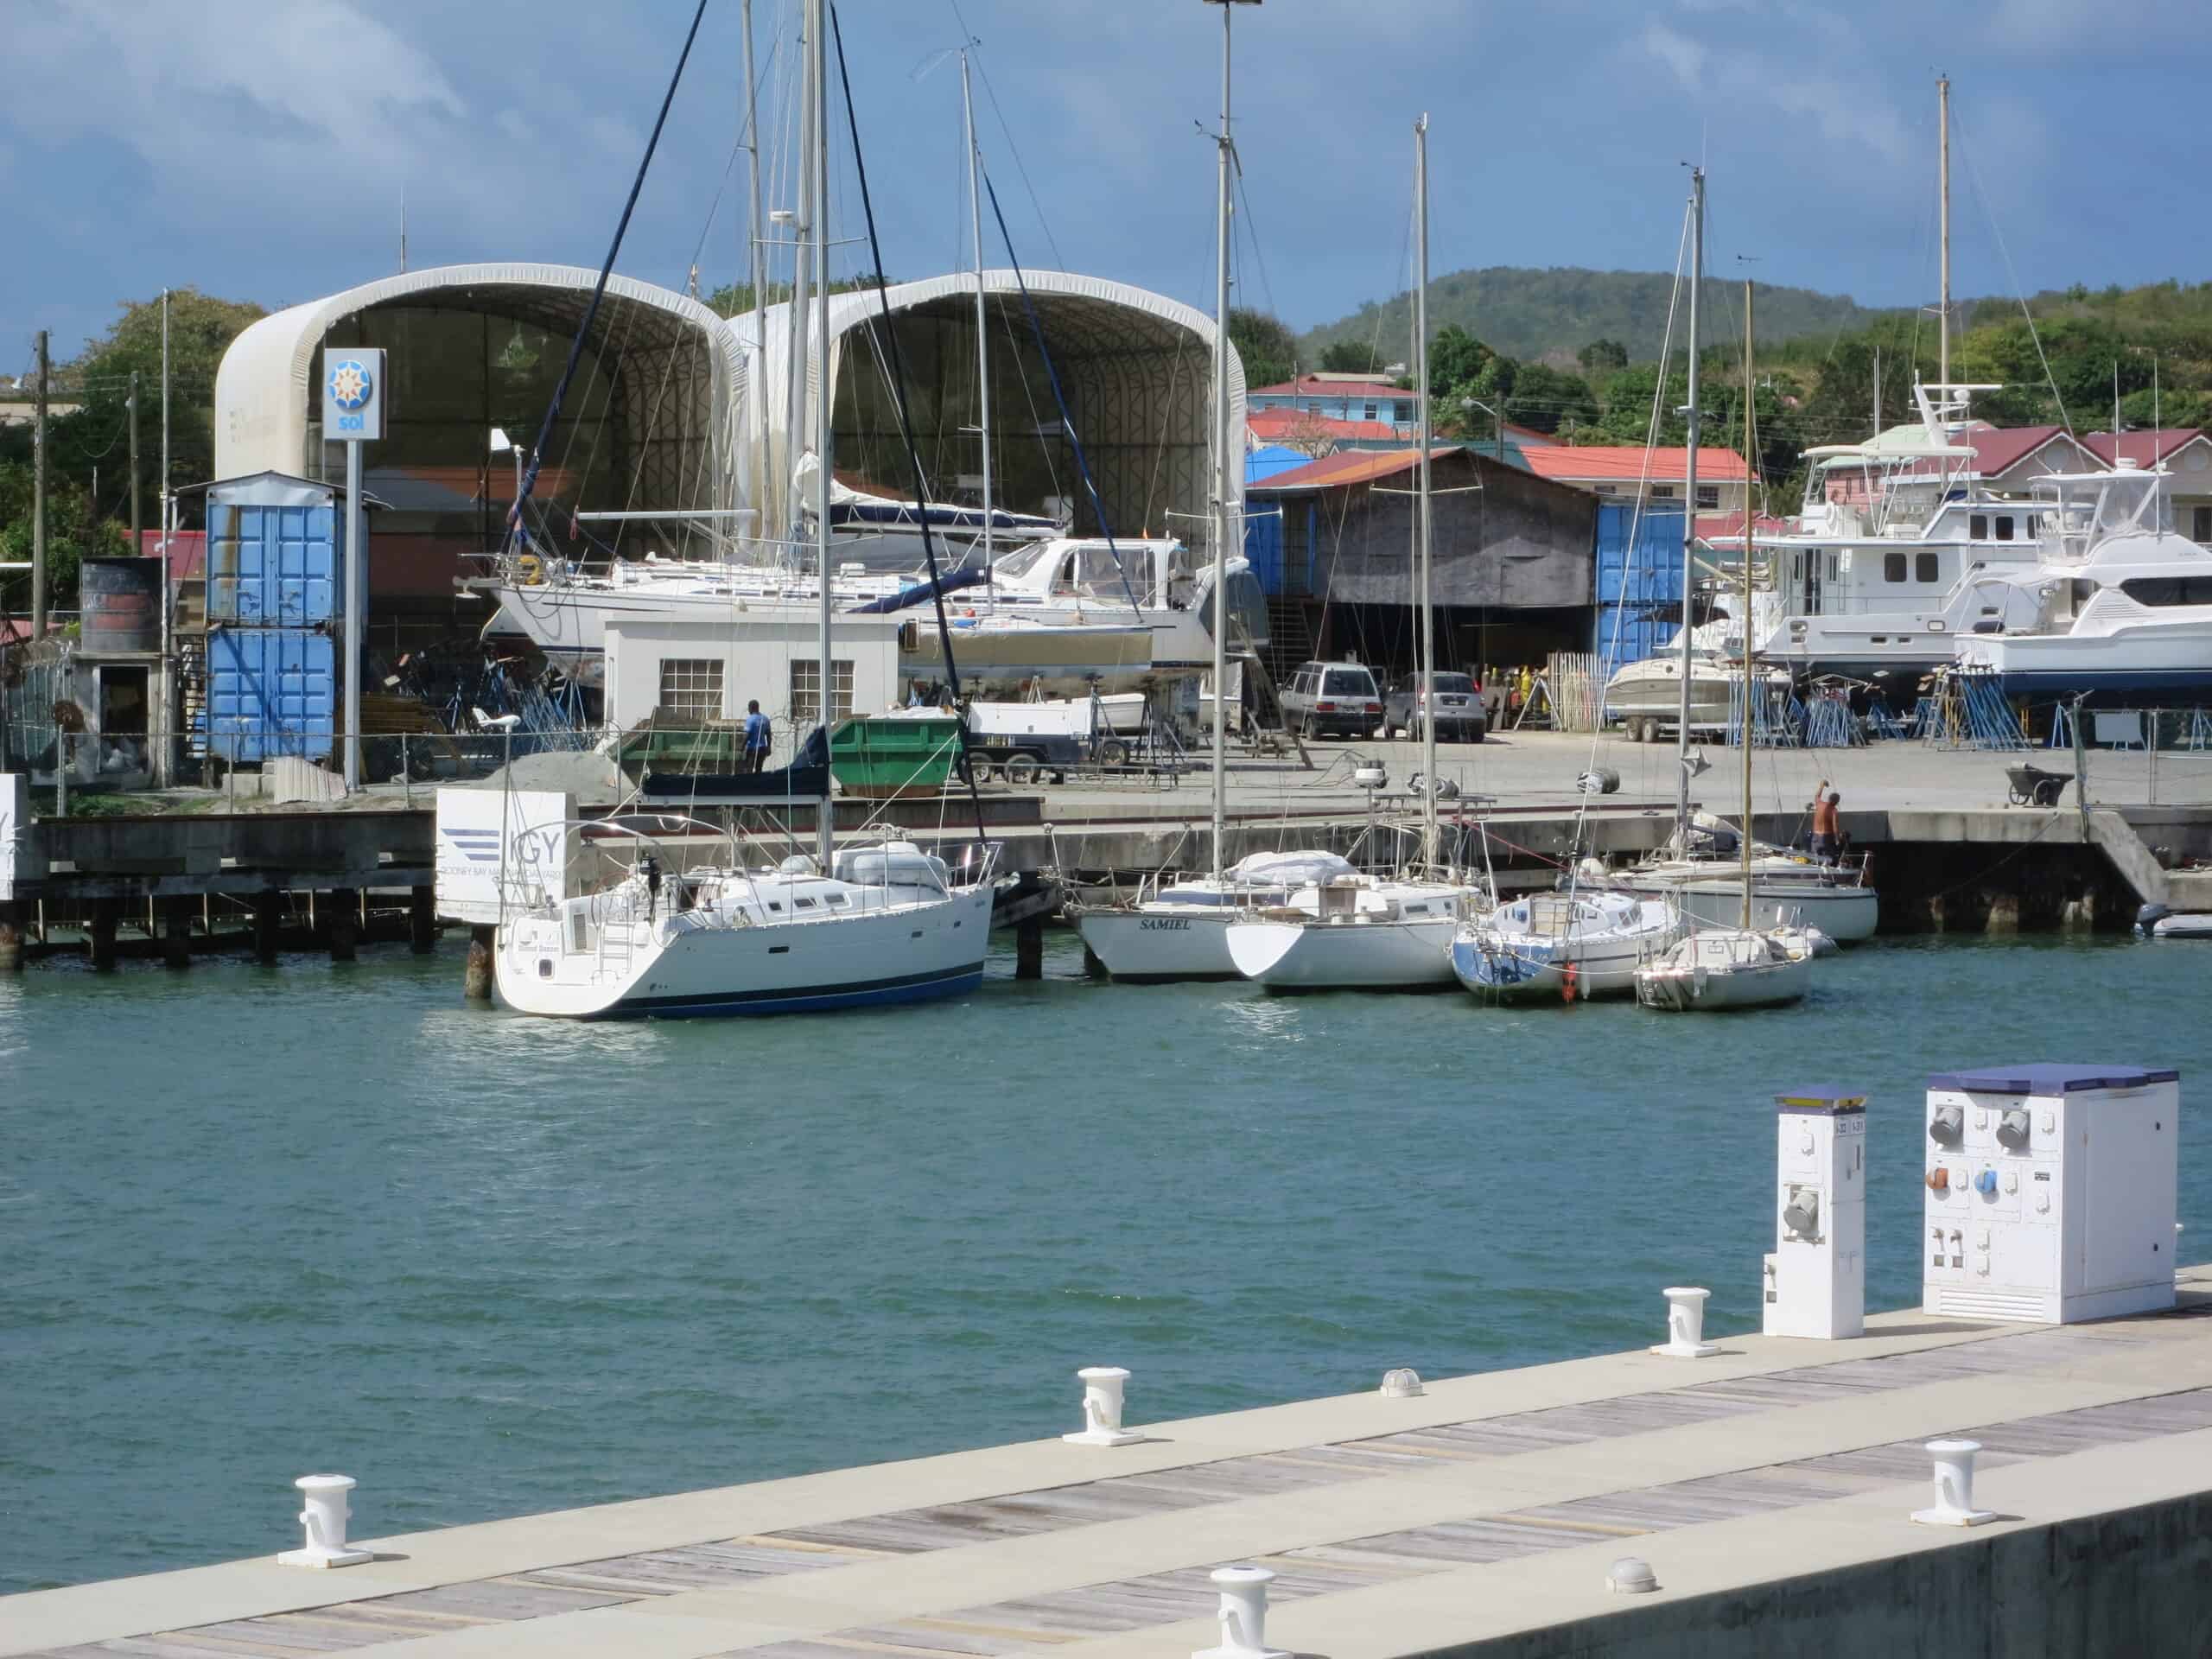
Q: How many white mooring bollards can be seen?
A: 5